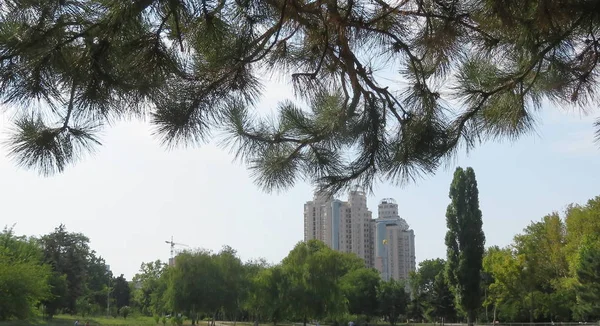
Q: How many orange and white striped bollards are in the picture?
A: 0